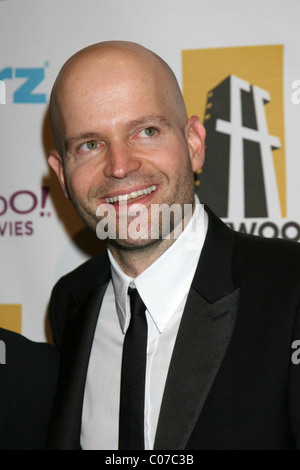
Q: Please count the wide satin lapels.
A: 2